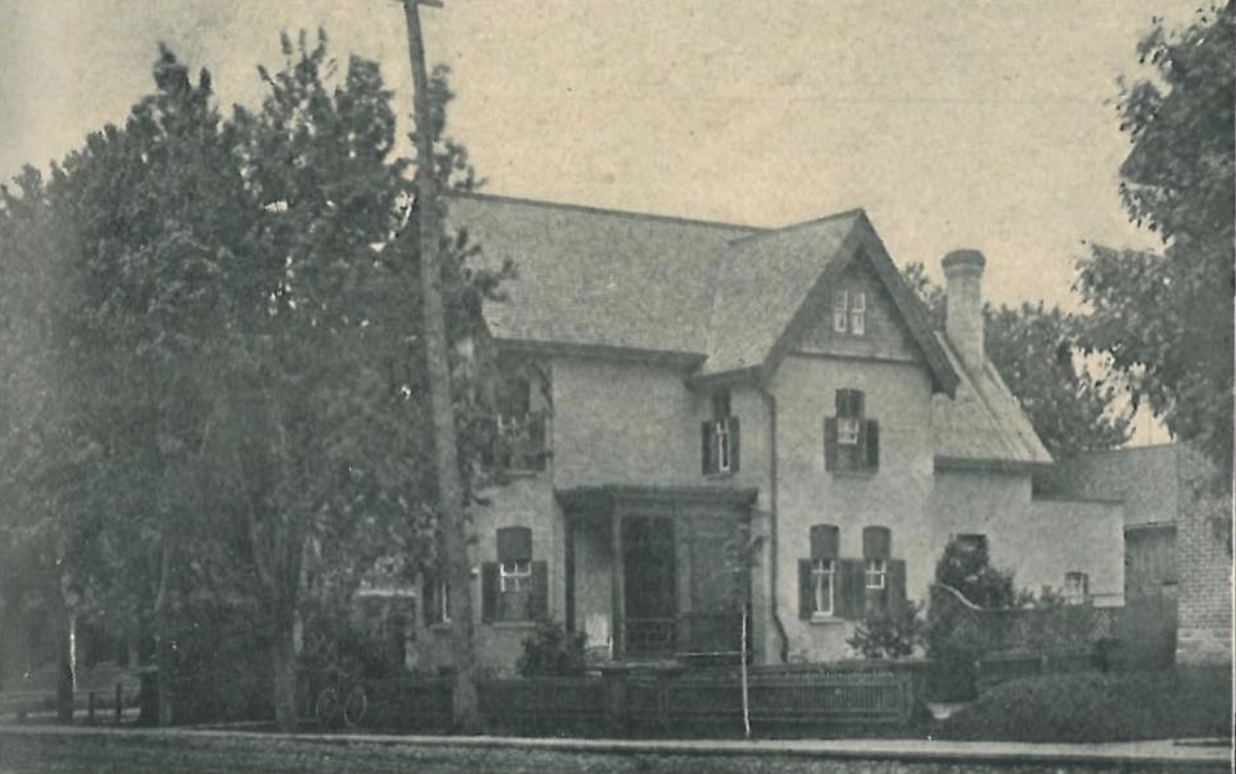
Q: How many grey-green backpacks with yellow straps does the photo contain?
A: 0